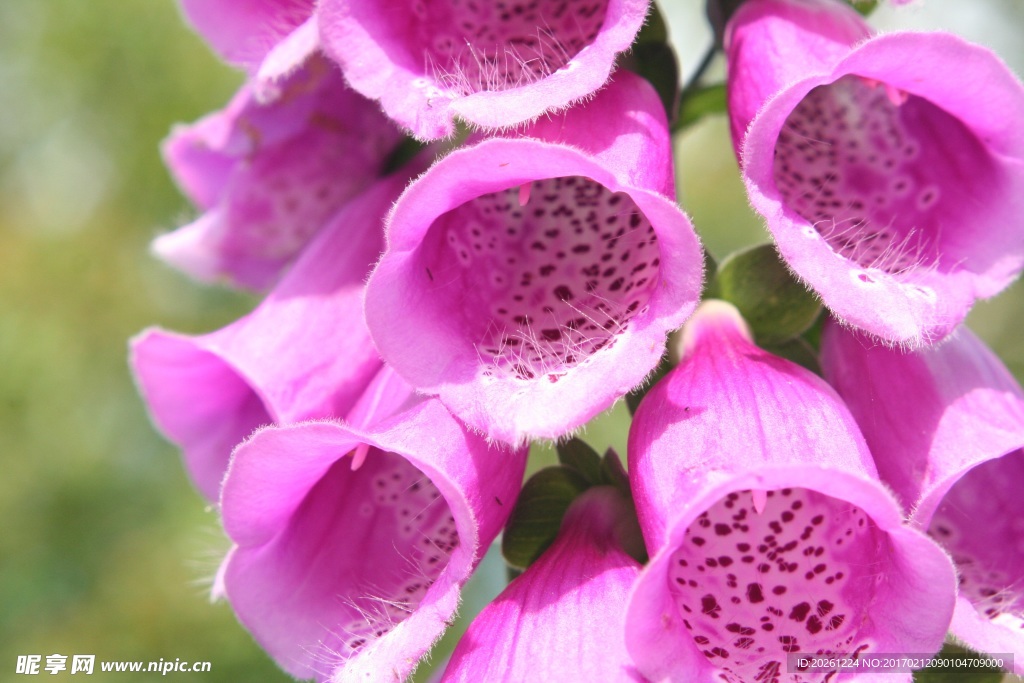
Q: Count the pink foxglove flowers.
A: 10